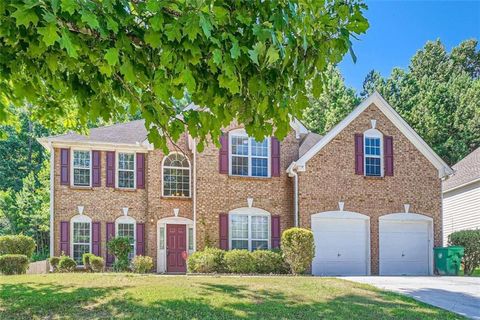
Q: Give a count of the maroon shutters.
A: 14